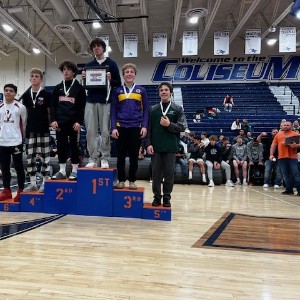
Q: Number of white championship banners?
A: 7